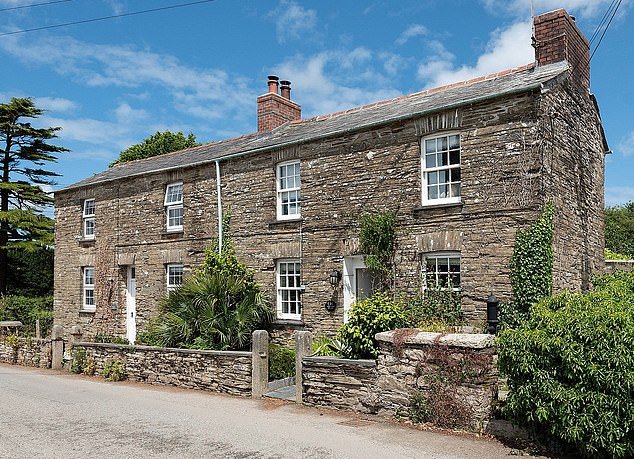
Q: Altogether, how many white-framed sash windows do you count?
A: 8